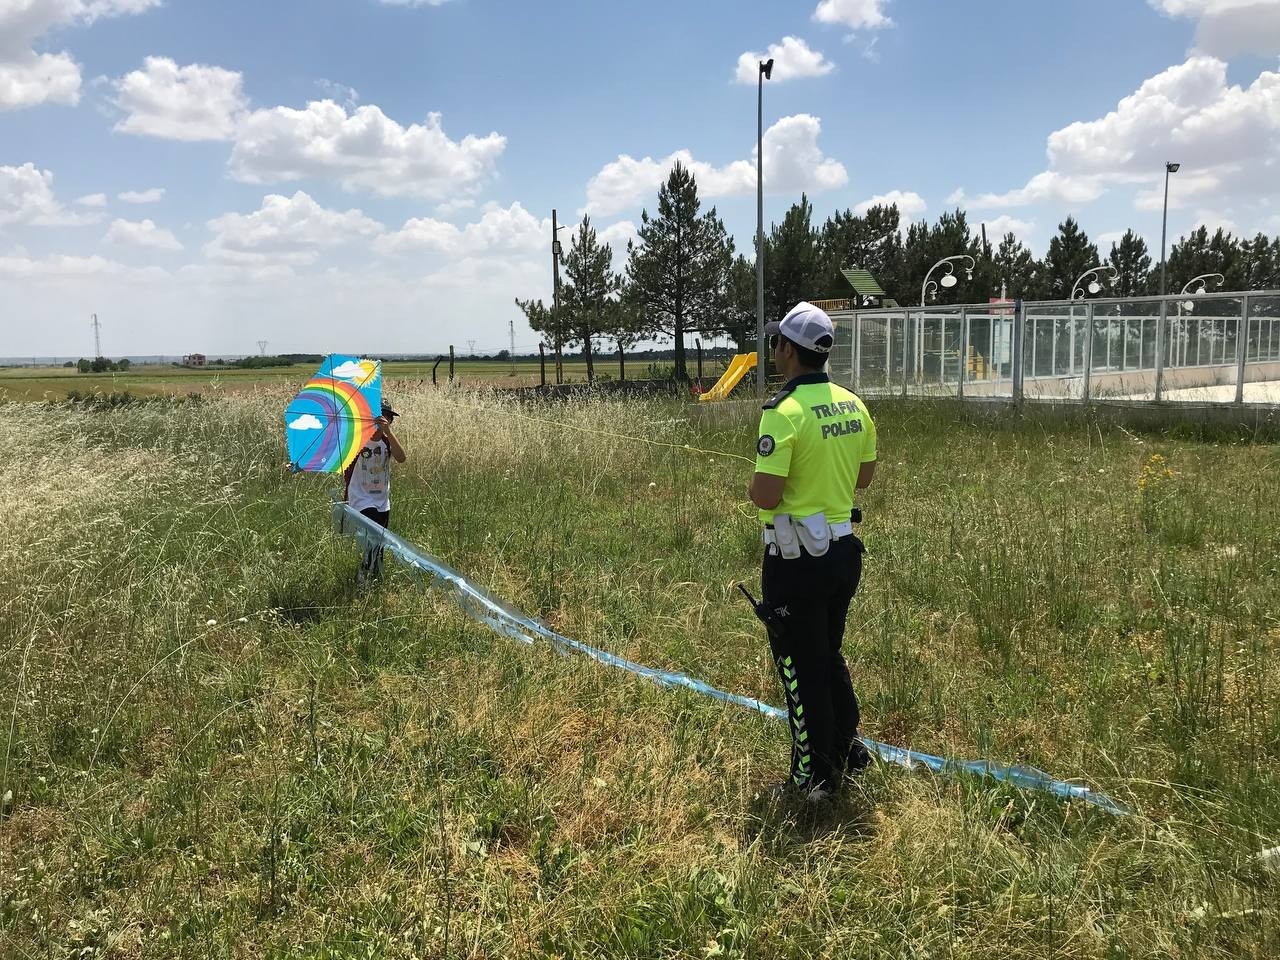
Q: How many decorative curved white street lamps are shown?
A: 3